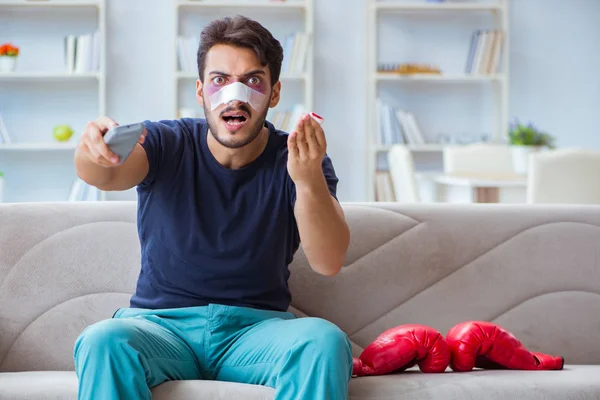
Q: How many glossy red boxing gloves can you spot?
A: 2